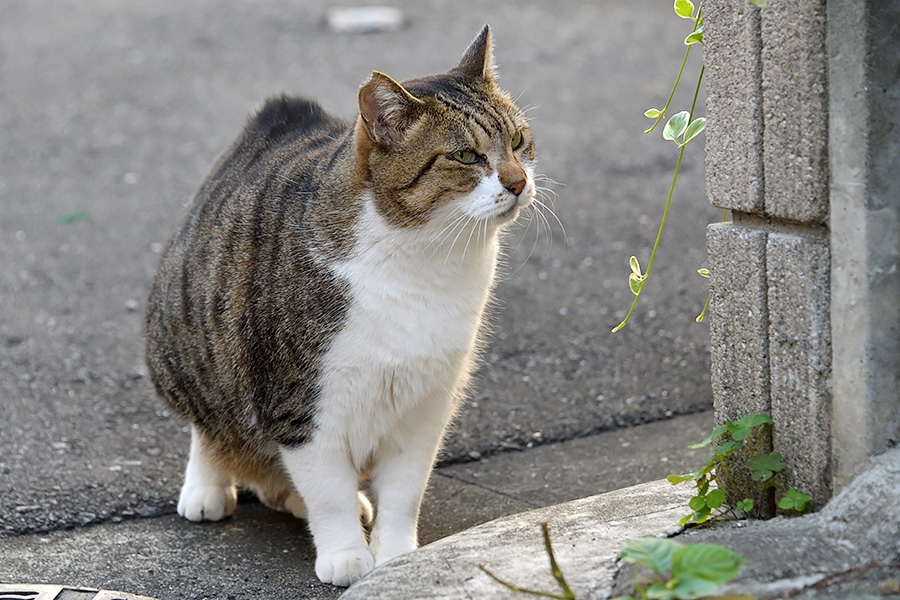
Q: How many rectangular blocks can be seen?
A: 4